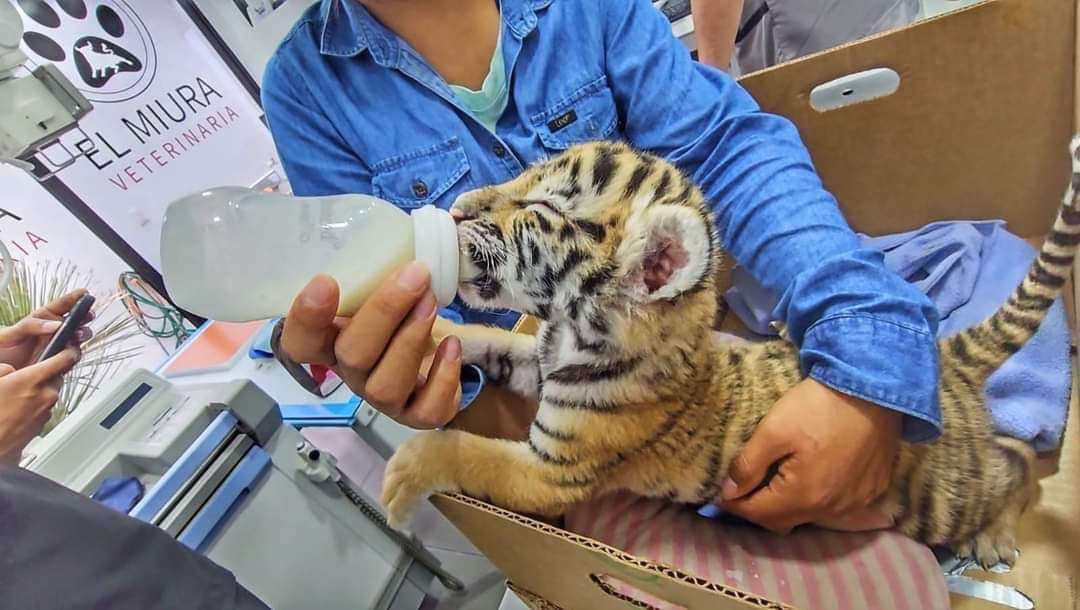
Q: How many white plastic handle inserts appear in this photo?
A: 1